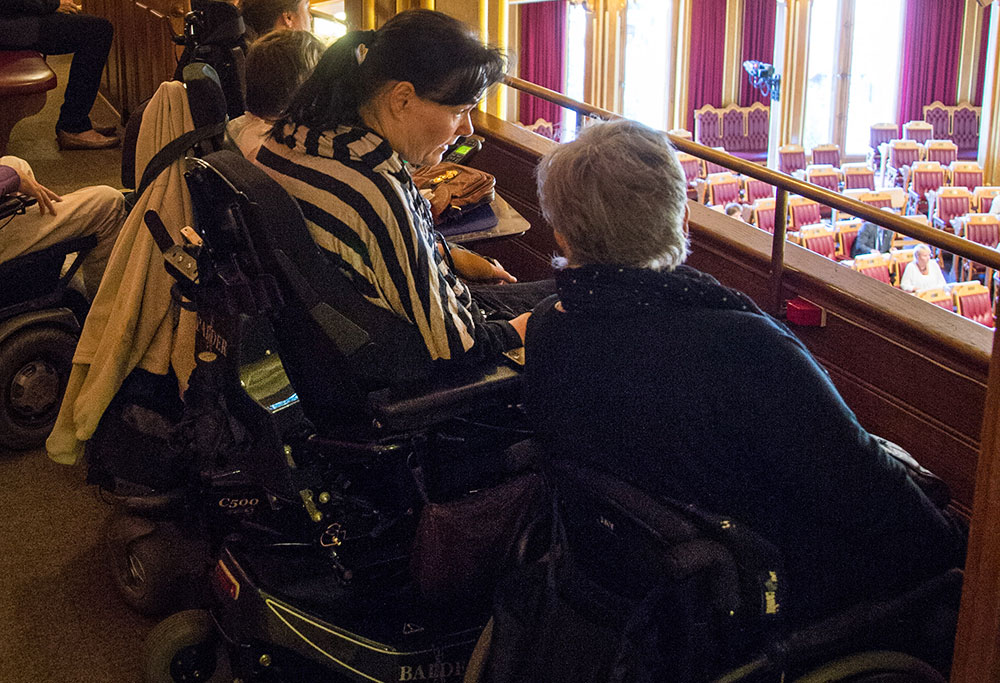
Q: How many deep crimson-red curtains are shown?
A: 5